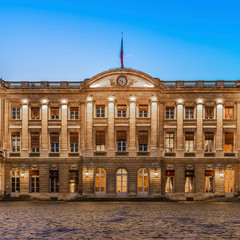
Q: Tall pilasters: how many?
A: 10